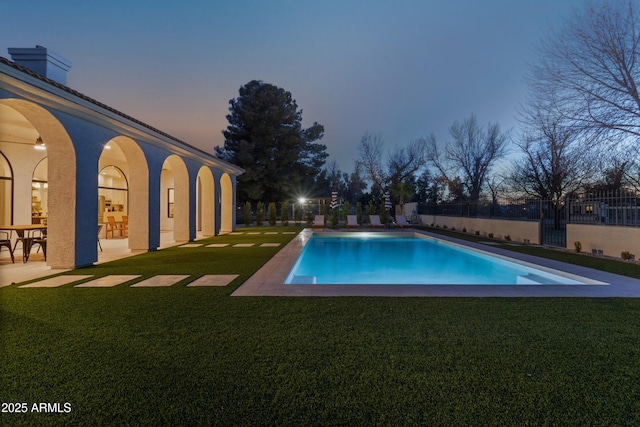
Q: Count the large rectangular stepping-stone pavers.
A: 12